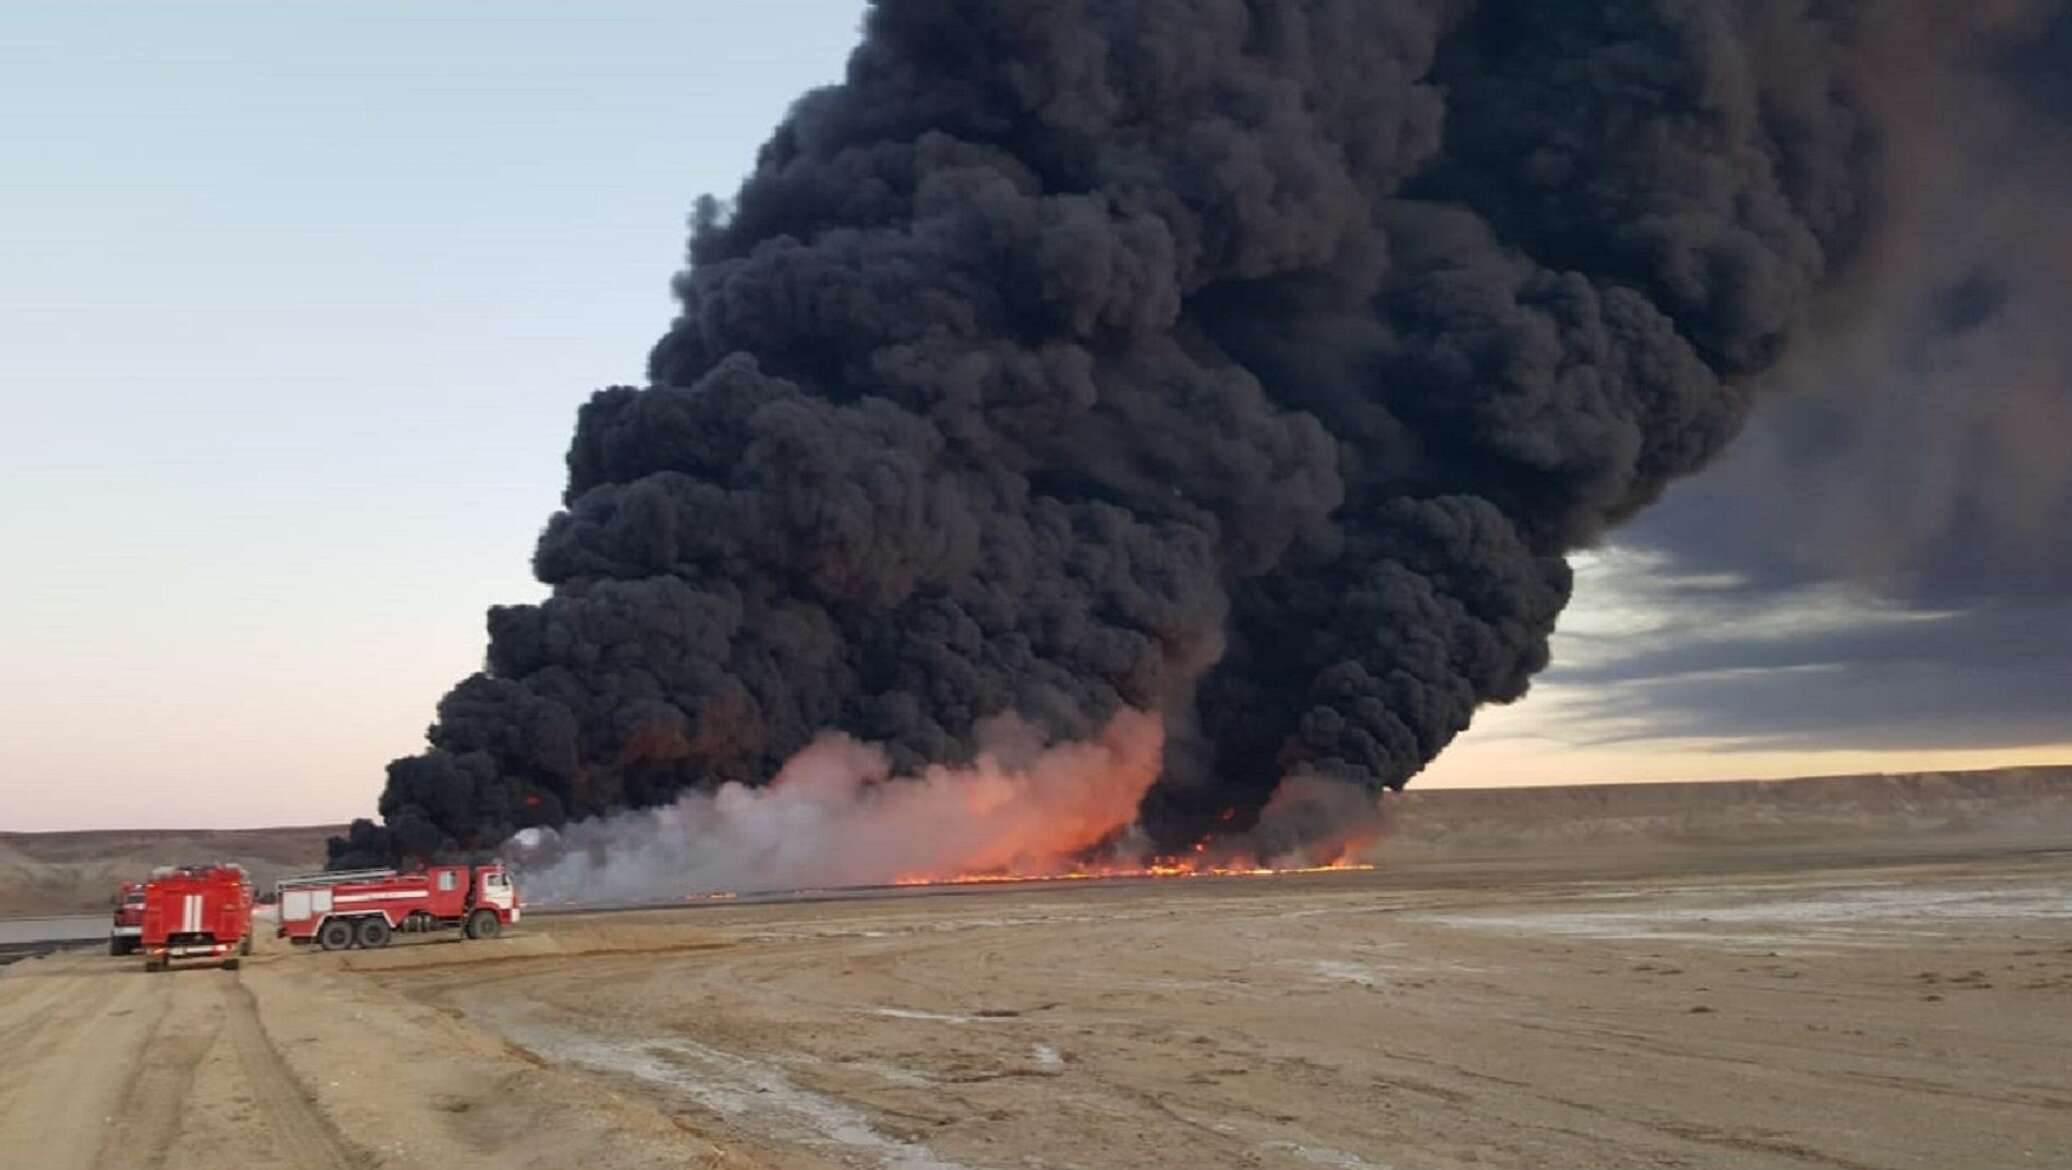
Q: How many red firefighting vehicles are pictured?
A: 3